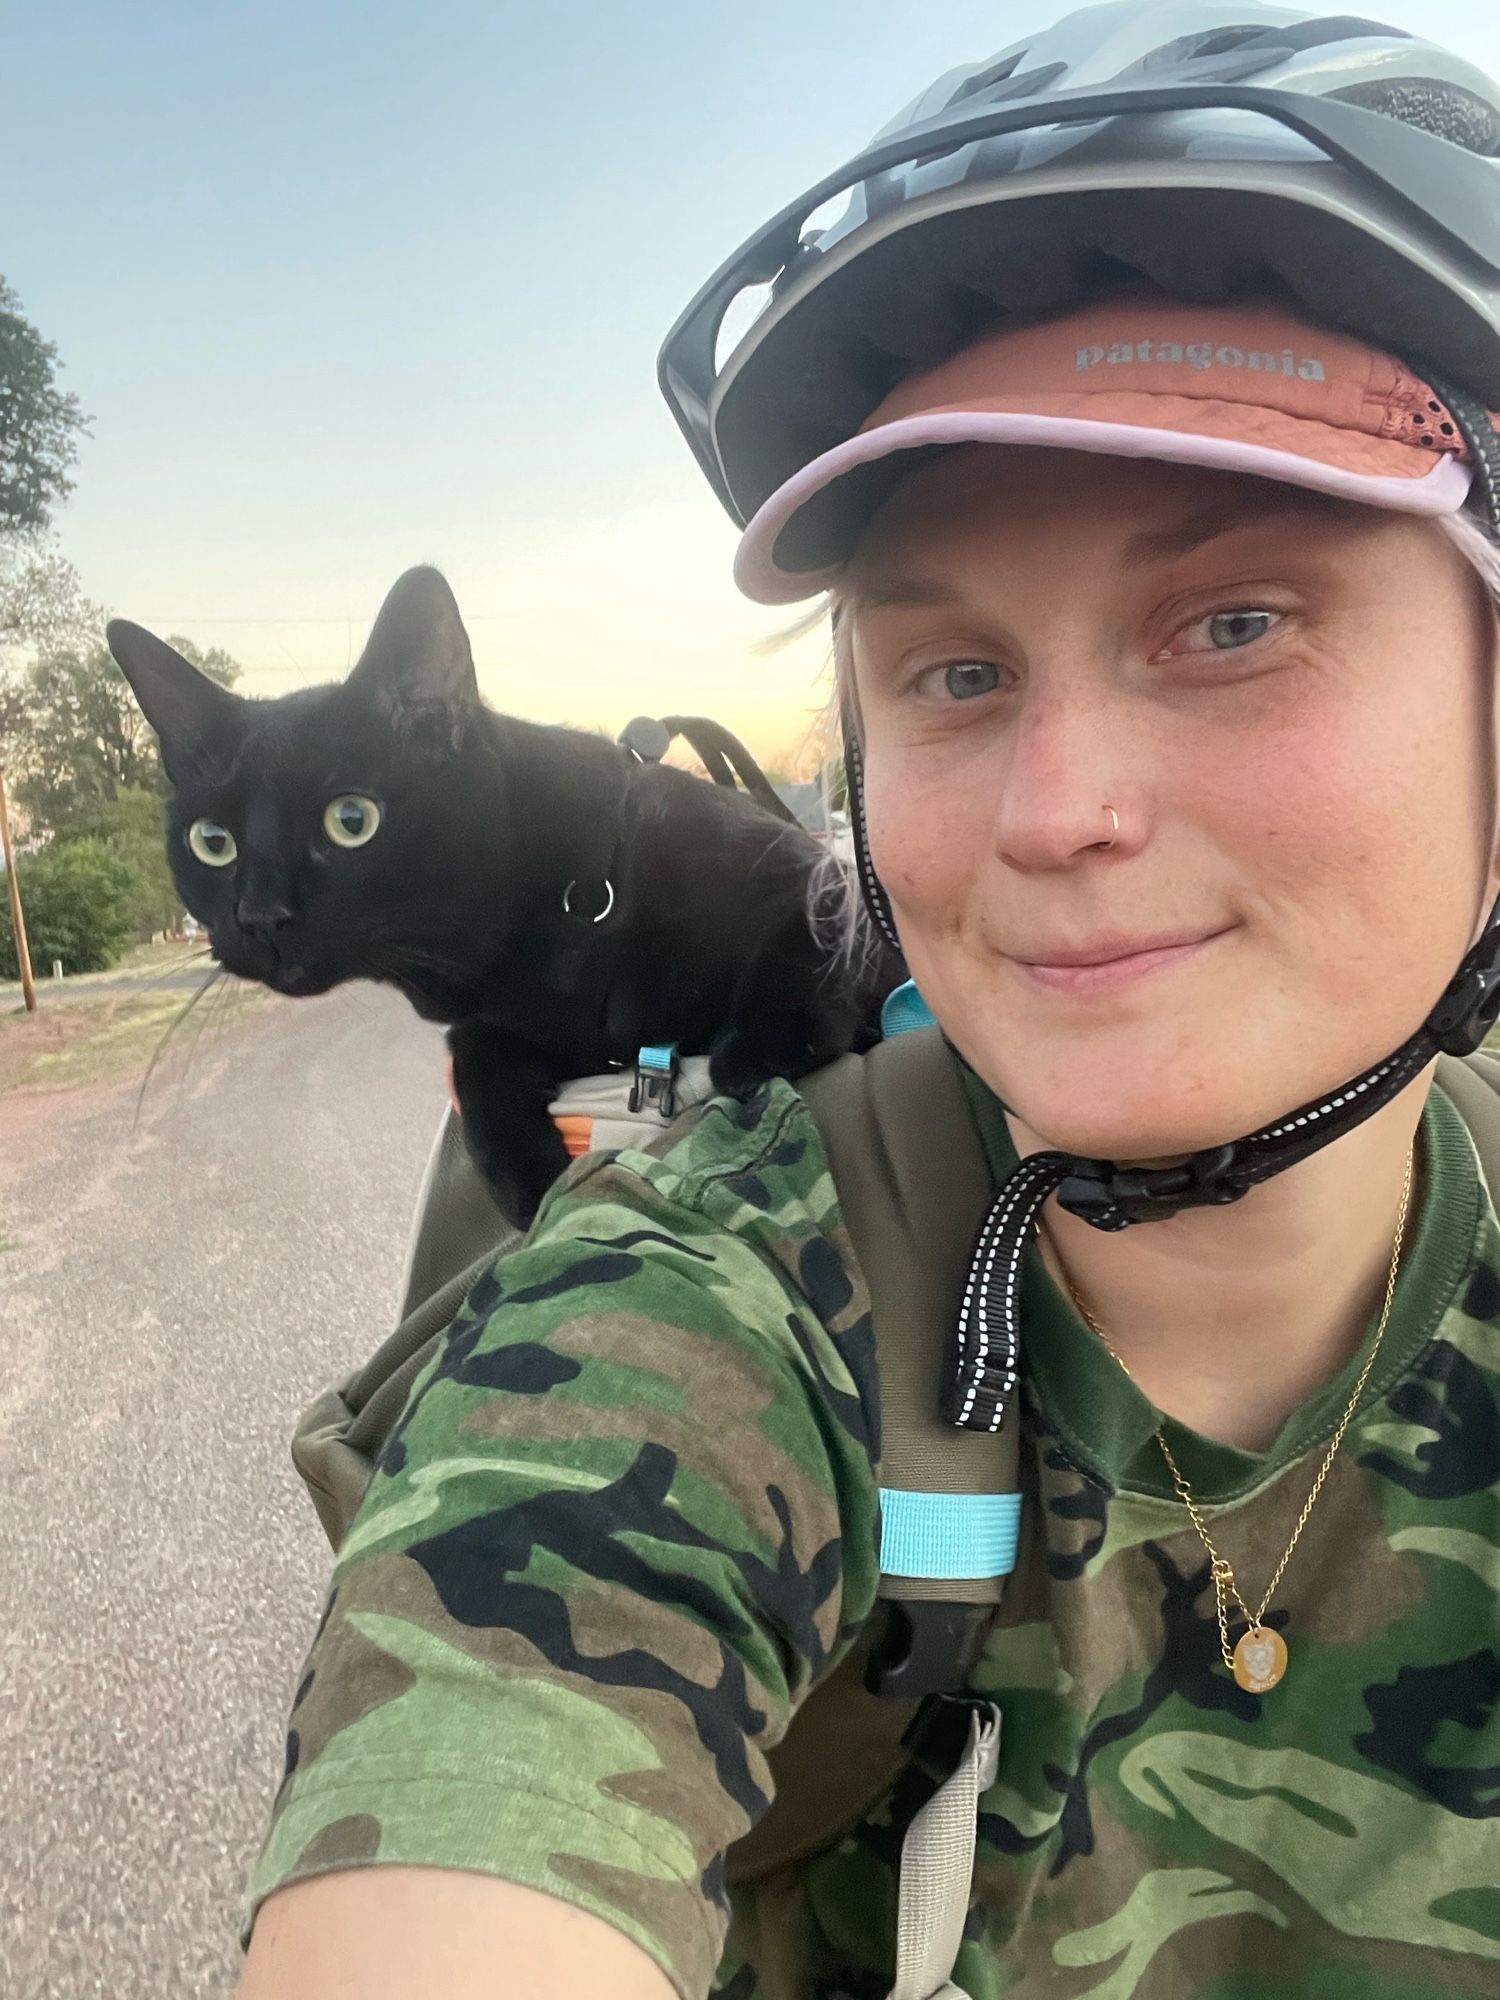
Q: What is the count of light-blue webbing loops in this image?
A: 3